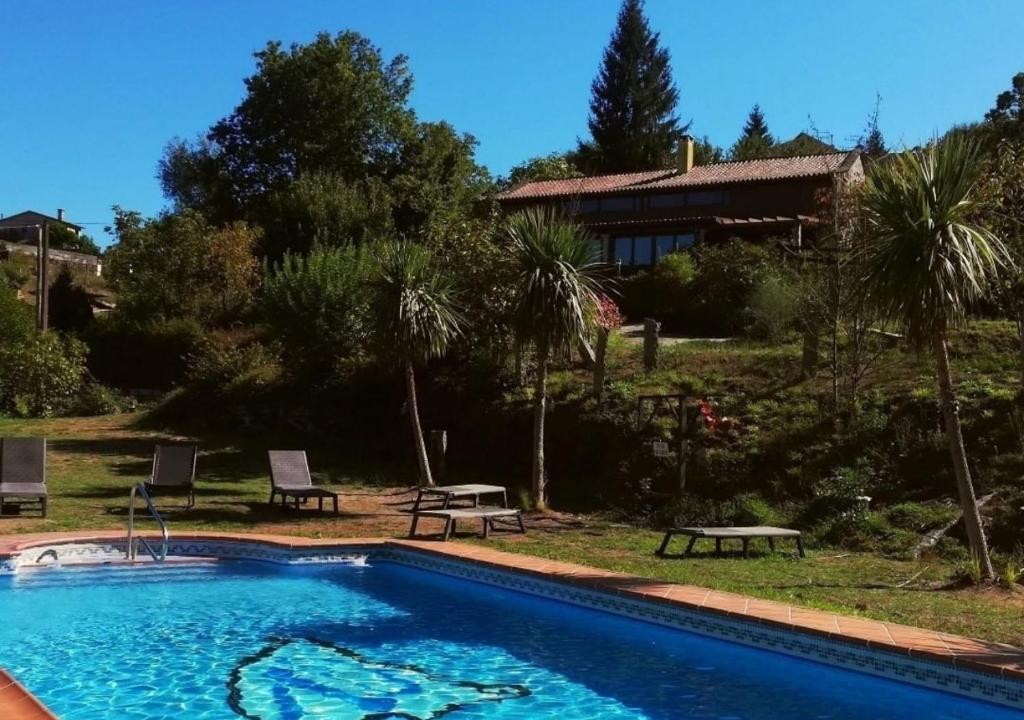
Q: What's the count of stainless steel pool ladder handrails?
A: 1